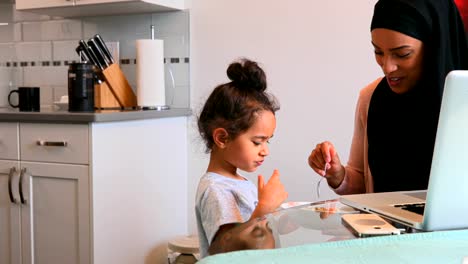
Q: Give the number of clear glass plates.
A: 0